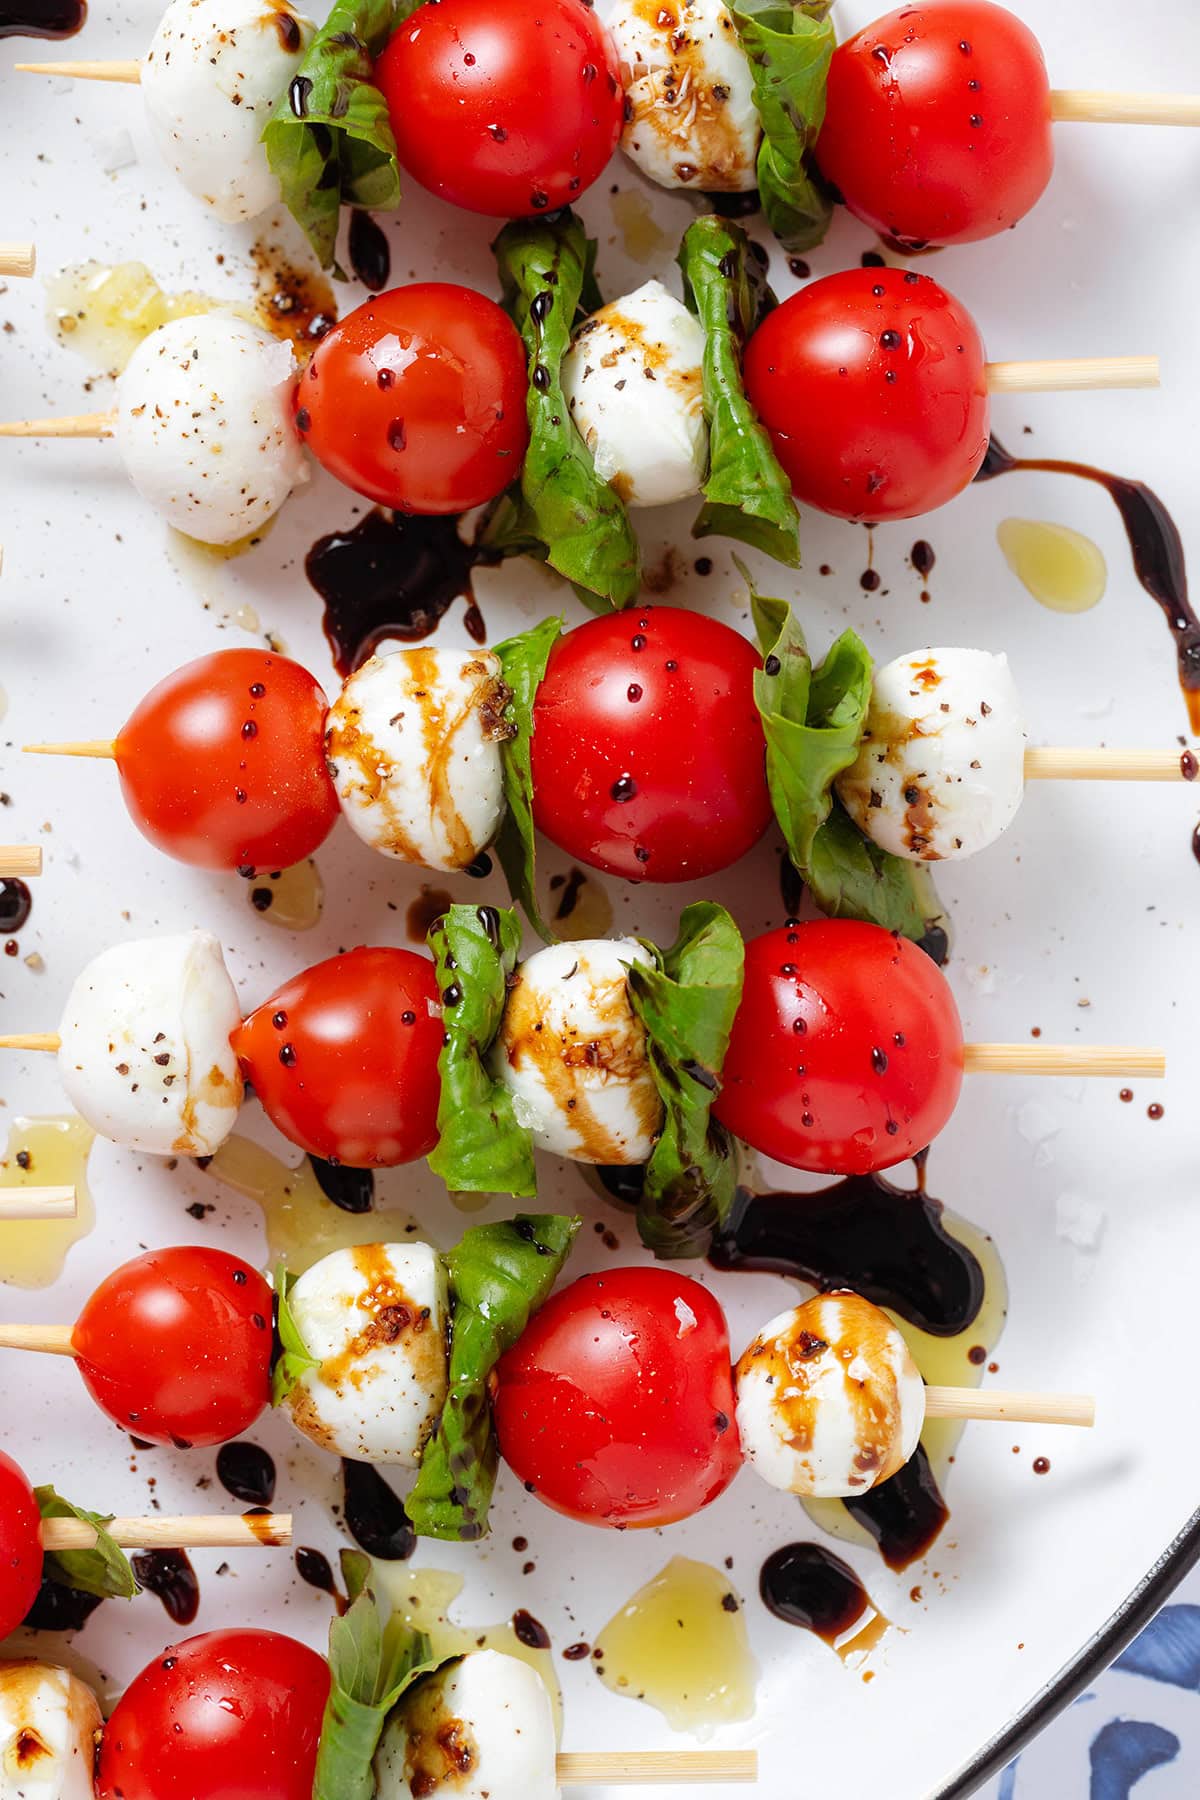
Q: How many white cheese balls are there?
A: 12